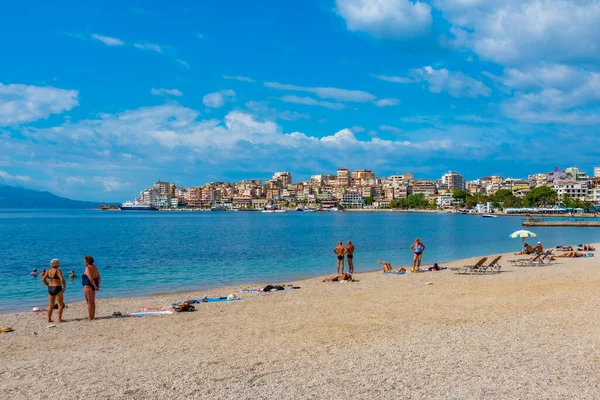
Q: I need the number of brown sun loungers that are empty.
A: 4